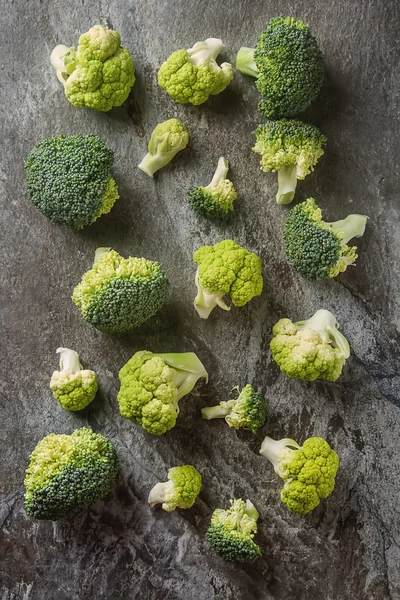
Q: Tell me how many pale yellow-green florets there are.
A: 9